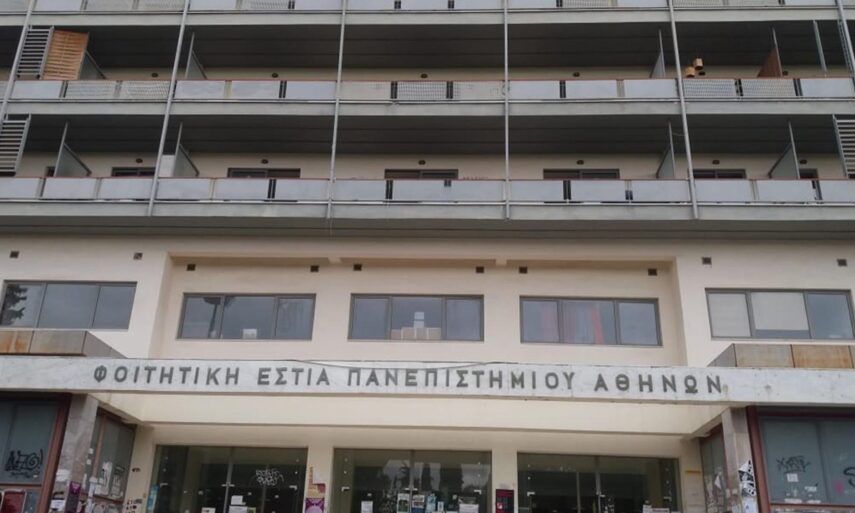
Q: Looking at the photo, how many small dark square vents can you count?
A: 10